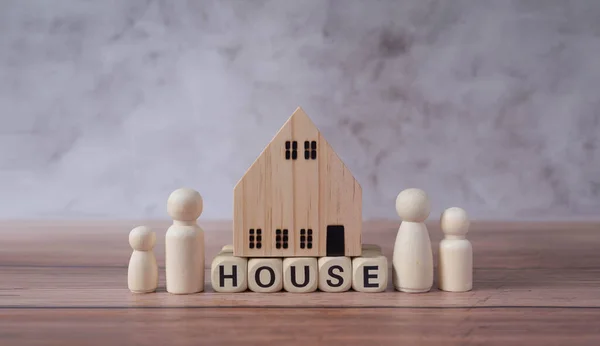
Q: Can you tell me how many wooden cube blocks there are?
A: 5